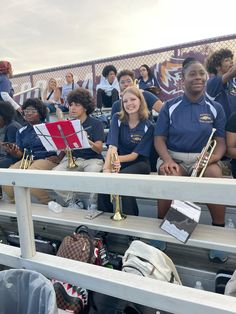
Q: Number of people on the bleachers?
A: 13